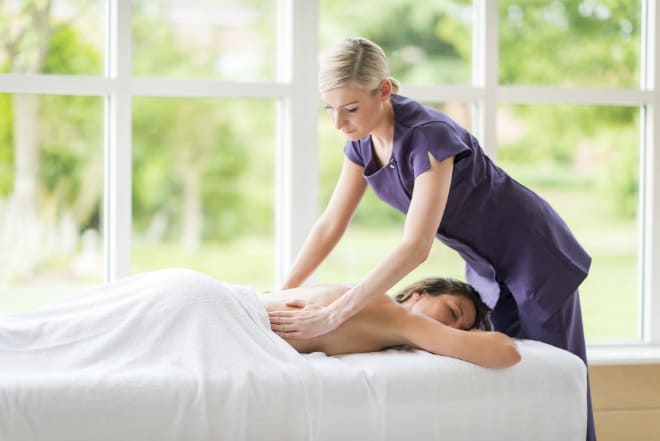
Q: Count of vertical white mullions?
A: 4